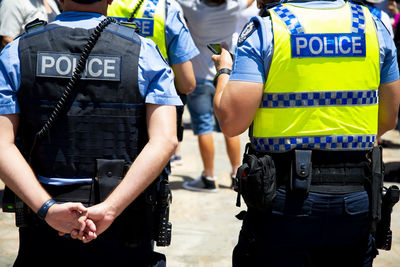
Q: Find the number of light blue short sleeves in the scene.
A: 5